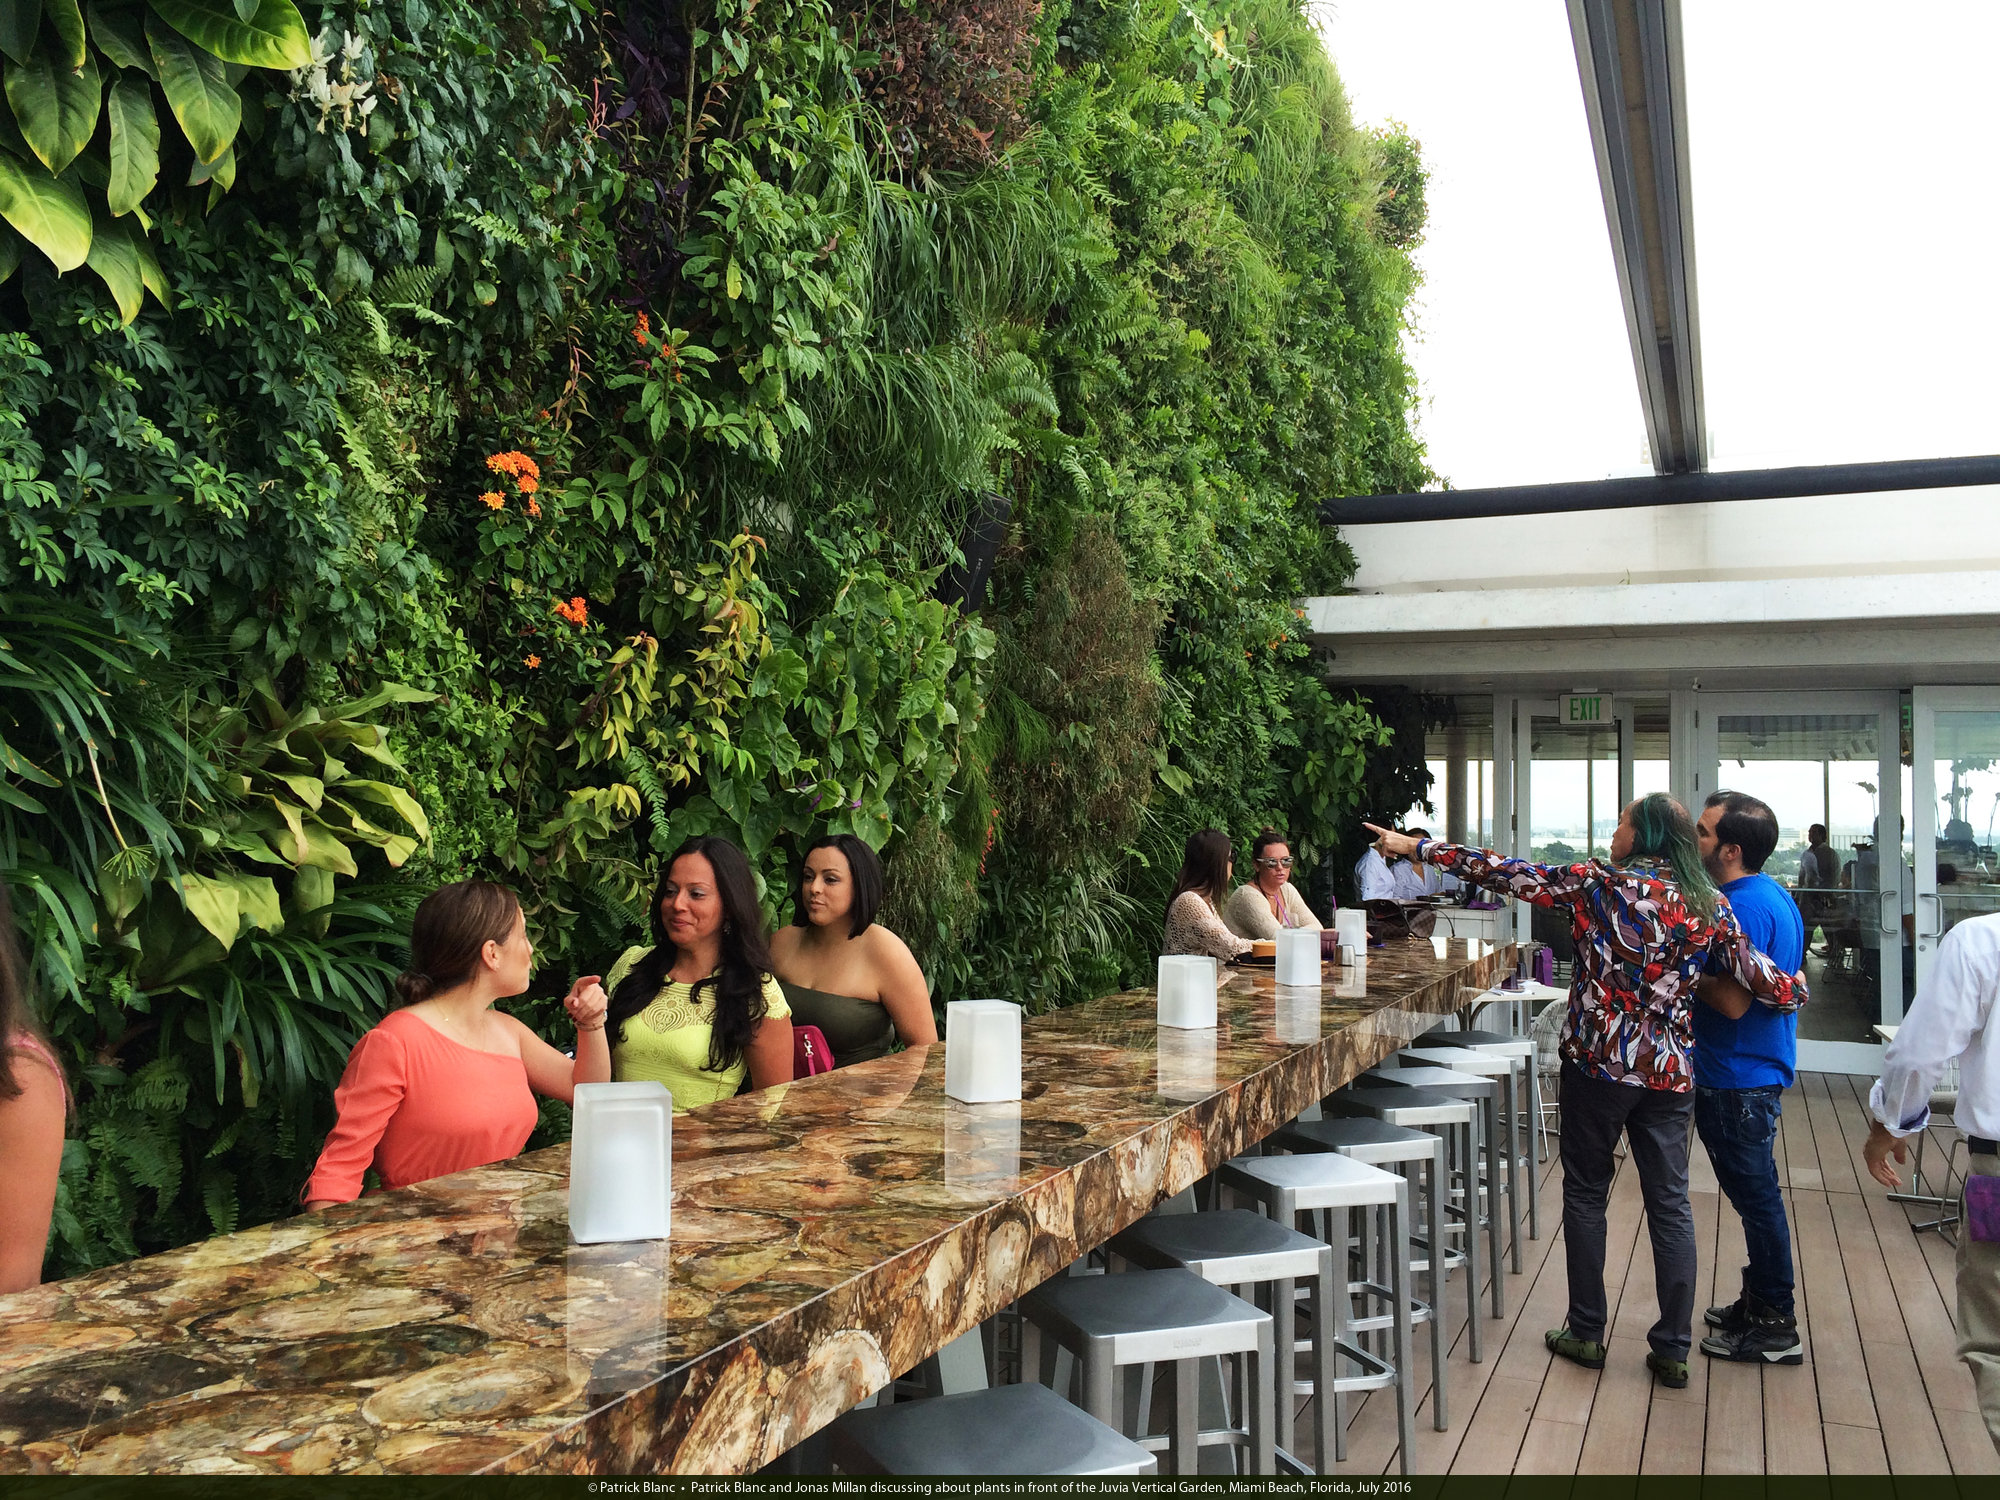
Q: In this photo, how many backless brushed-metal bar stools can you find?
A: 9